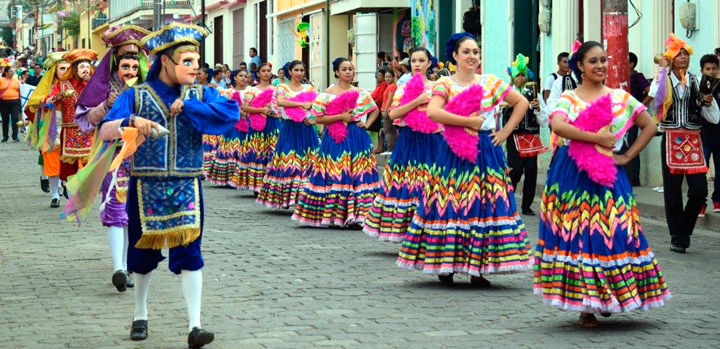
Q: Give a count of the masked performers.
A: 4